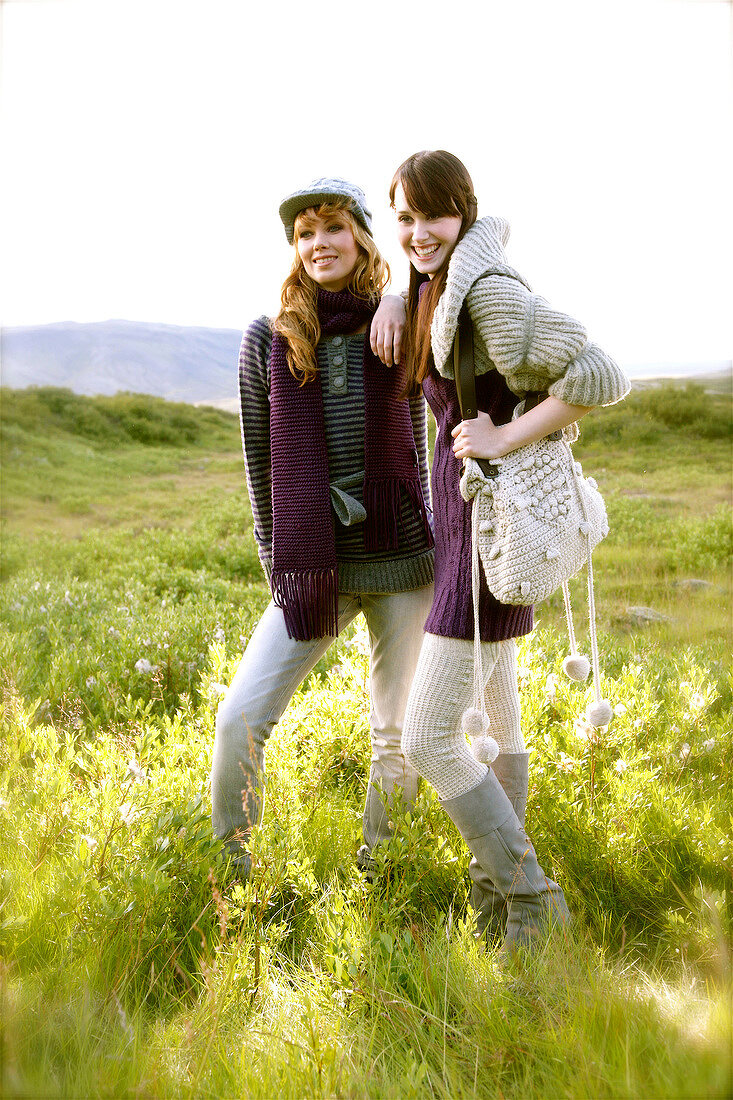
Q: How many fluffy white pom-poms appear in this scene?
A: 4